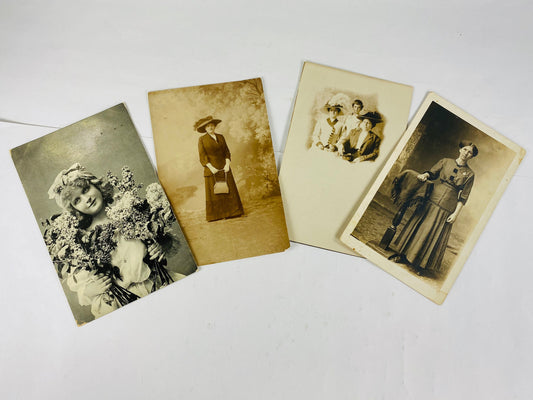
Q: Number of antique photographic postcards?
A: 4